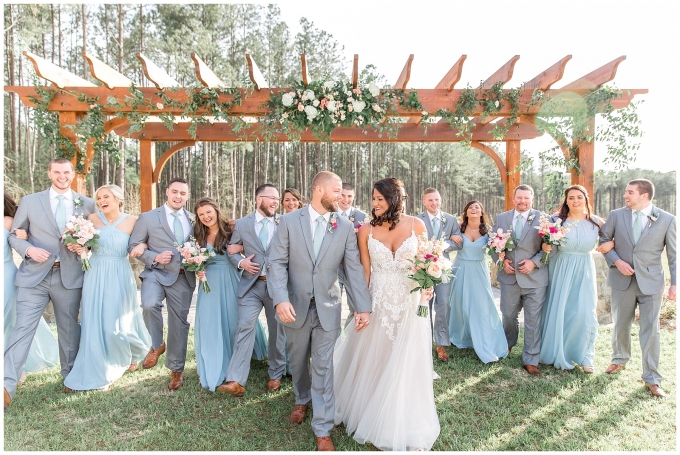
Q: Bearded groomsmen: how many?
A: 2